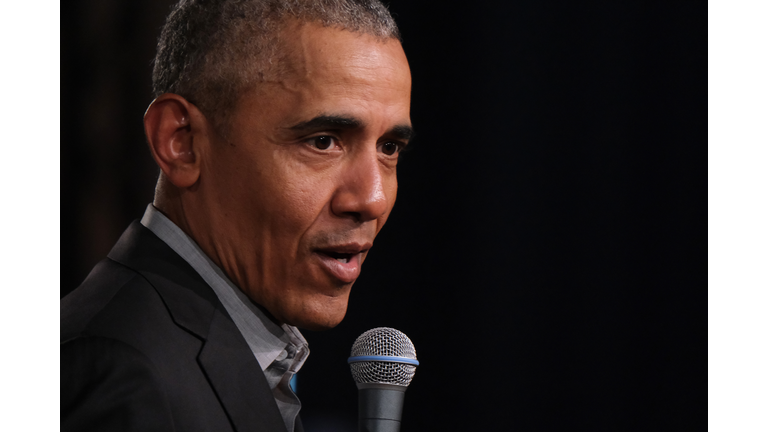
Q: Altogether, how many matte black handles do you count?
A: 1